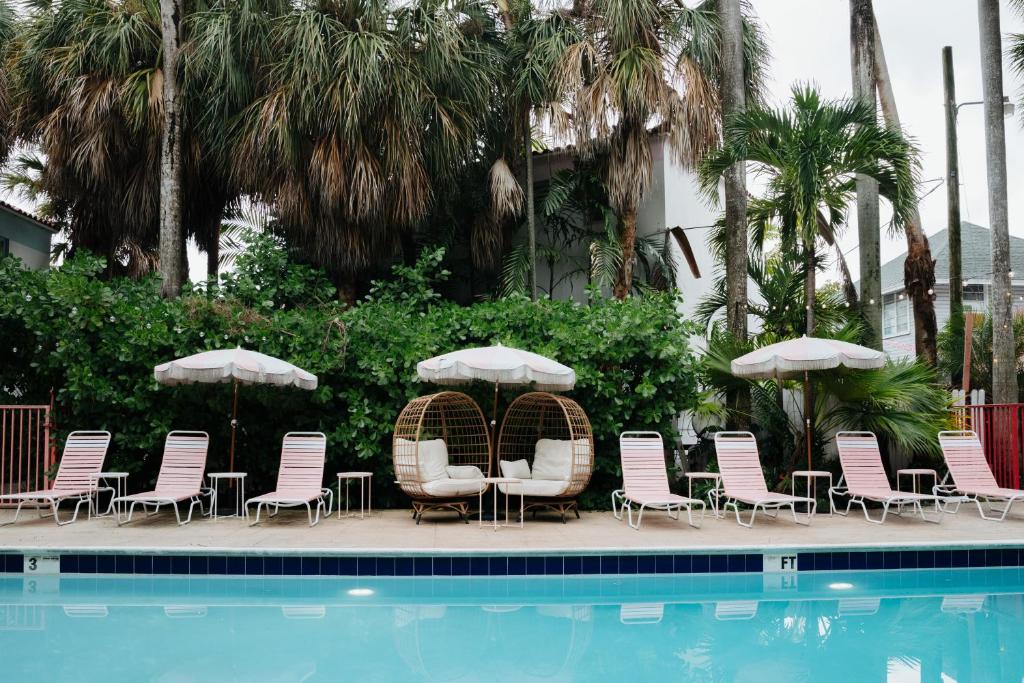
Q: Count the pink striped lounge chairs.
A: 7